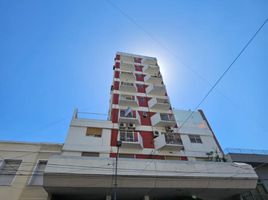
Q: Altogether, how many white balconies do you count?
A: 14